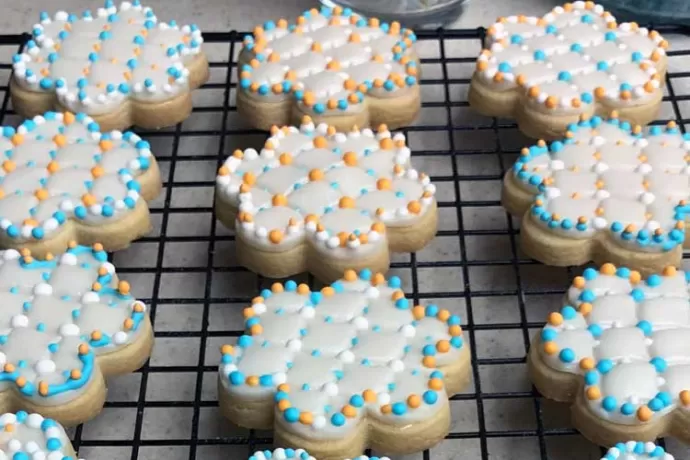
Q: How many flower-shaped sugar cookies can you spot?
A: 12